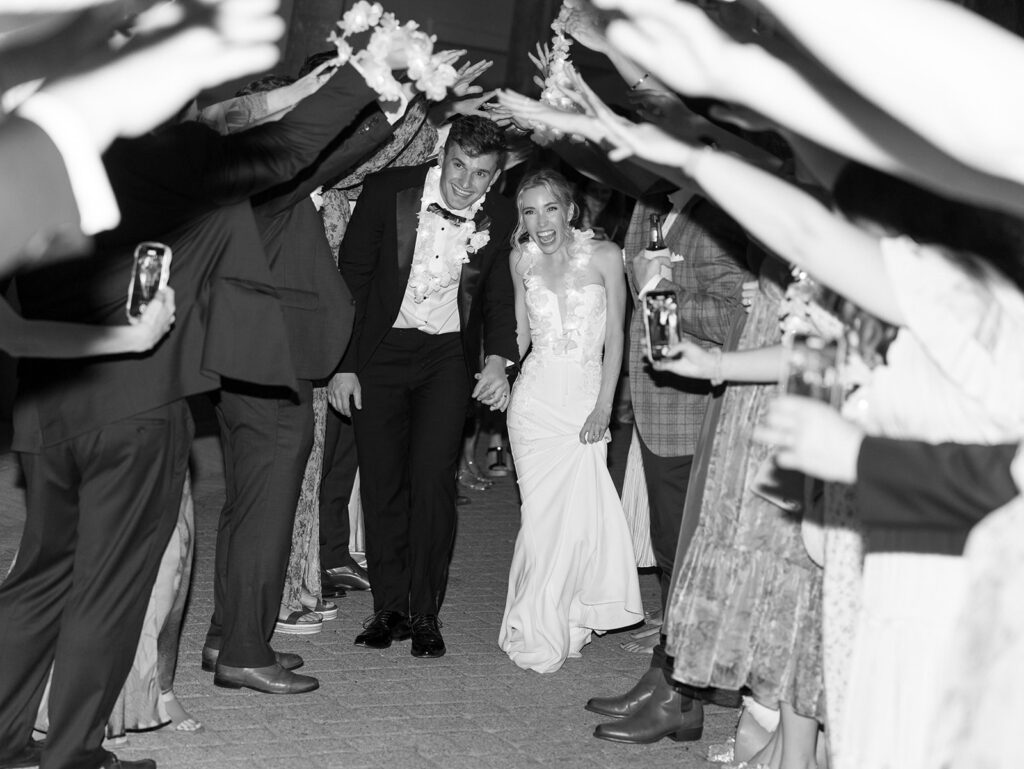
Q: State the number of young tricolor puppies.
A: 0